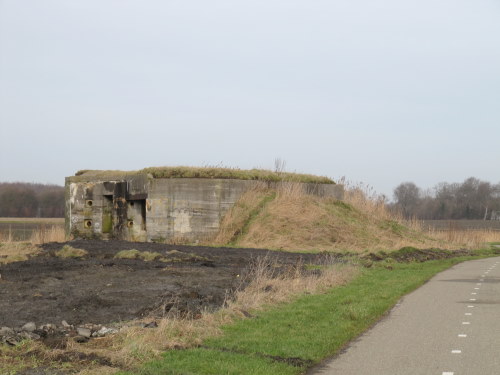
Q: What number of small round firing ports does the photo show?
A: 4